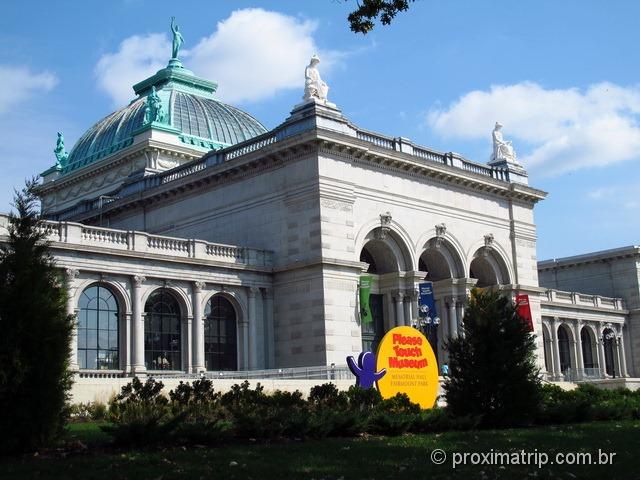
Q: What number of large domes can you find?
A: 1